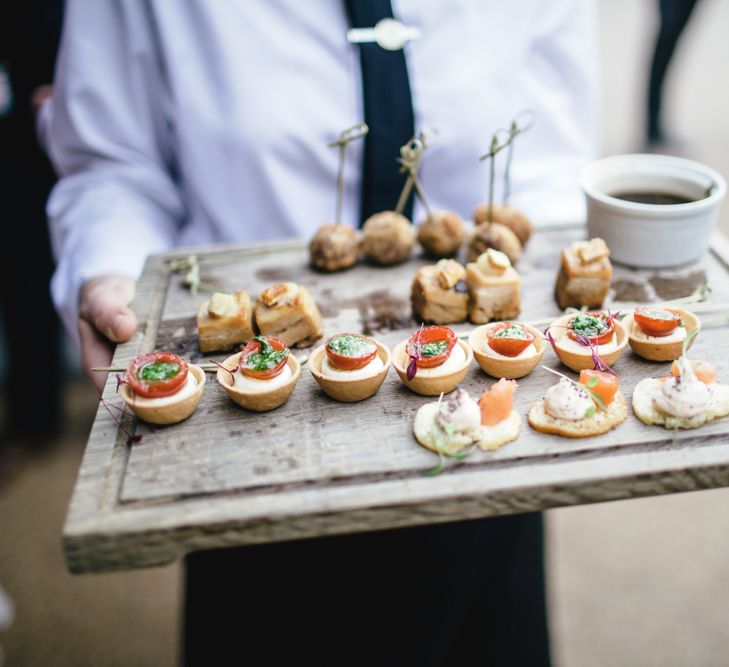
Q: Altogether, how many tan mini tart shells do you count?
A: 7